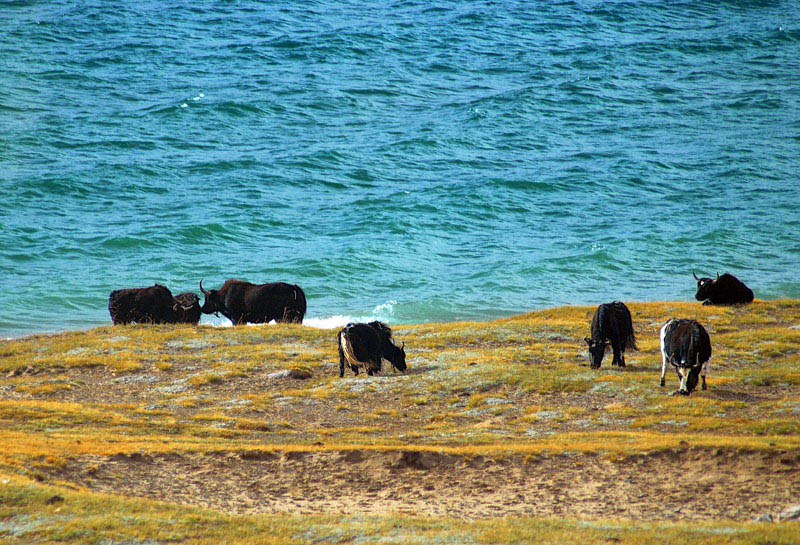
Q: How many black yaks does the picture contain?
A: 7